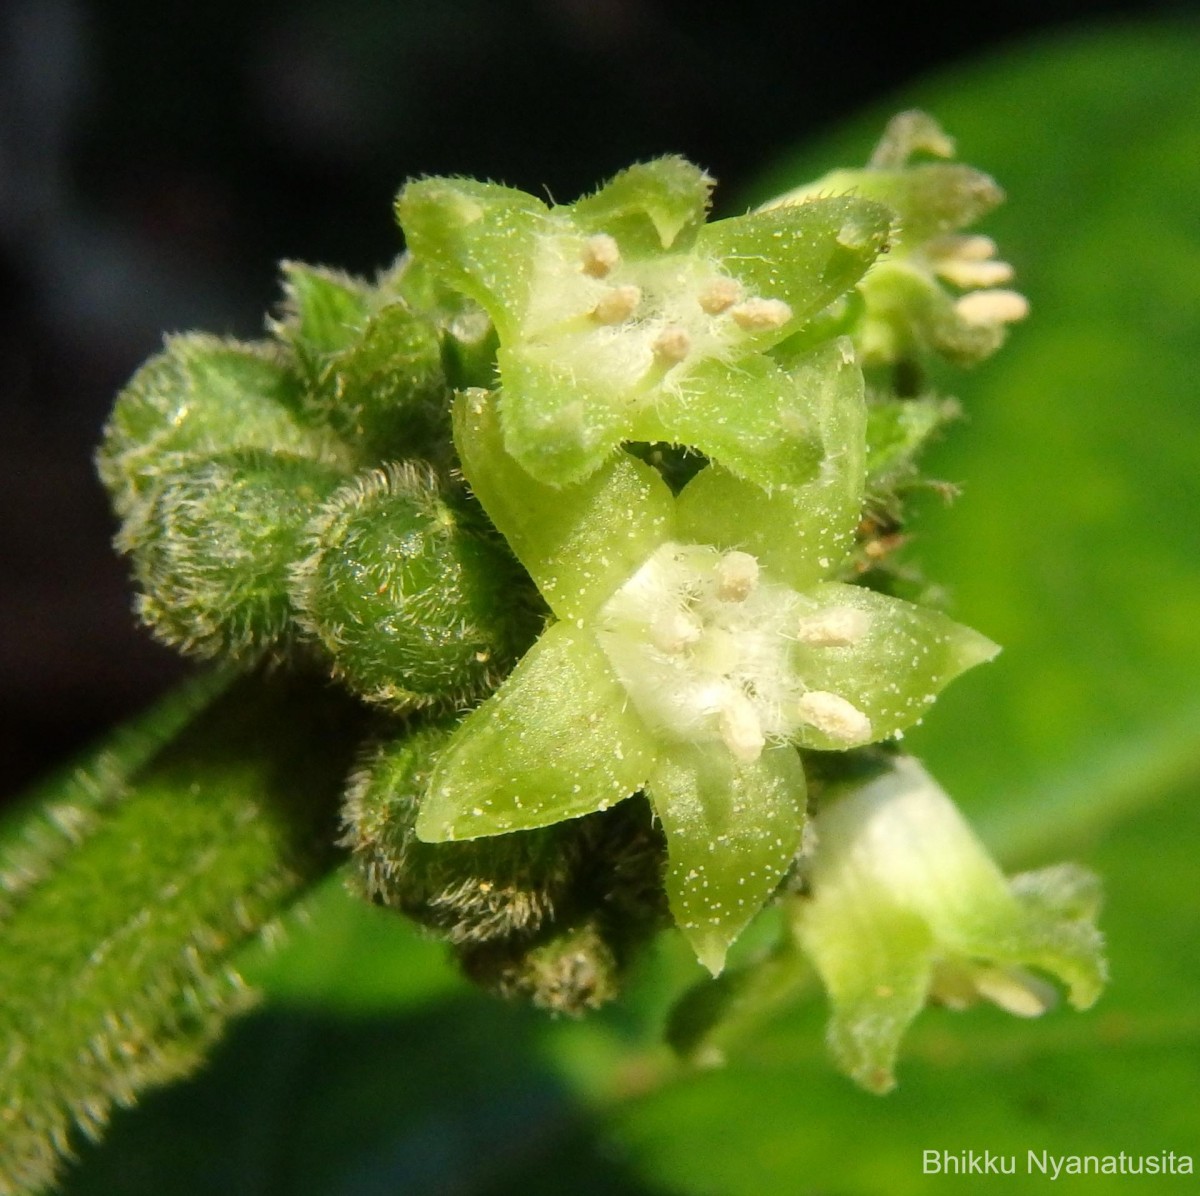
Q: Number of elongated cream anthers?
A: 14